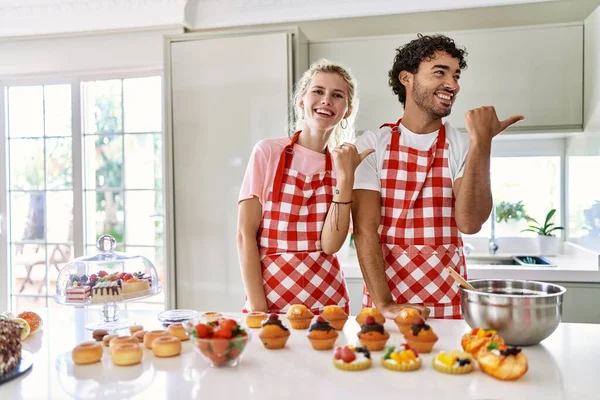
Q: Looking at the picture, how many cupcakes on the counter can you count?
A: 8